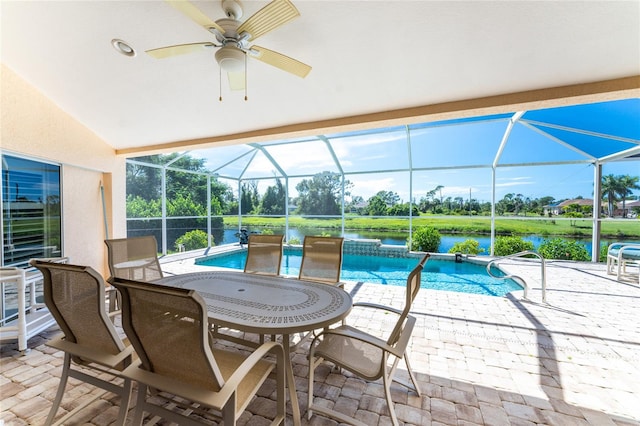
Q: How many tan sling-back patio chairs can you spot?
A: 6